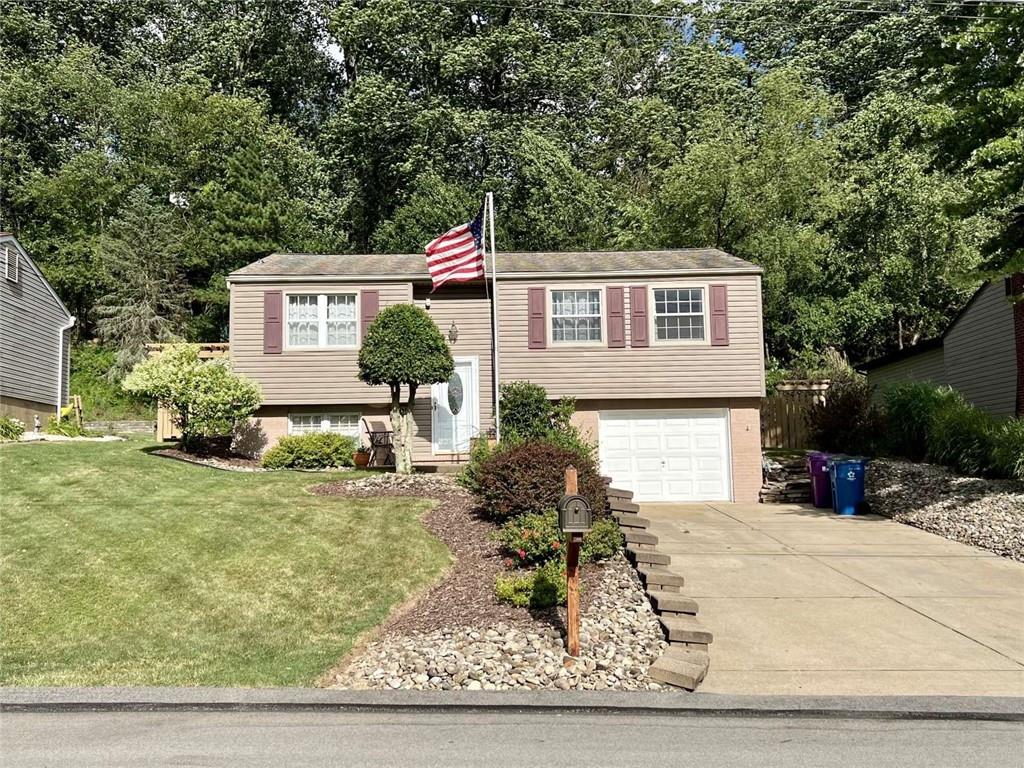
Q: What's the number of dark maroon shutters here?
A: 6